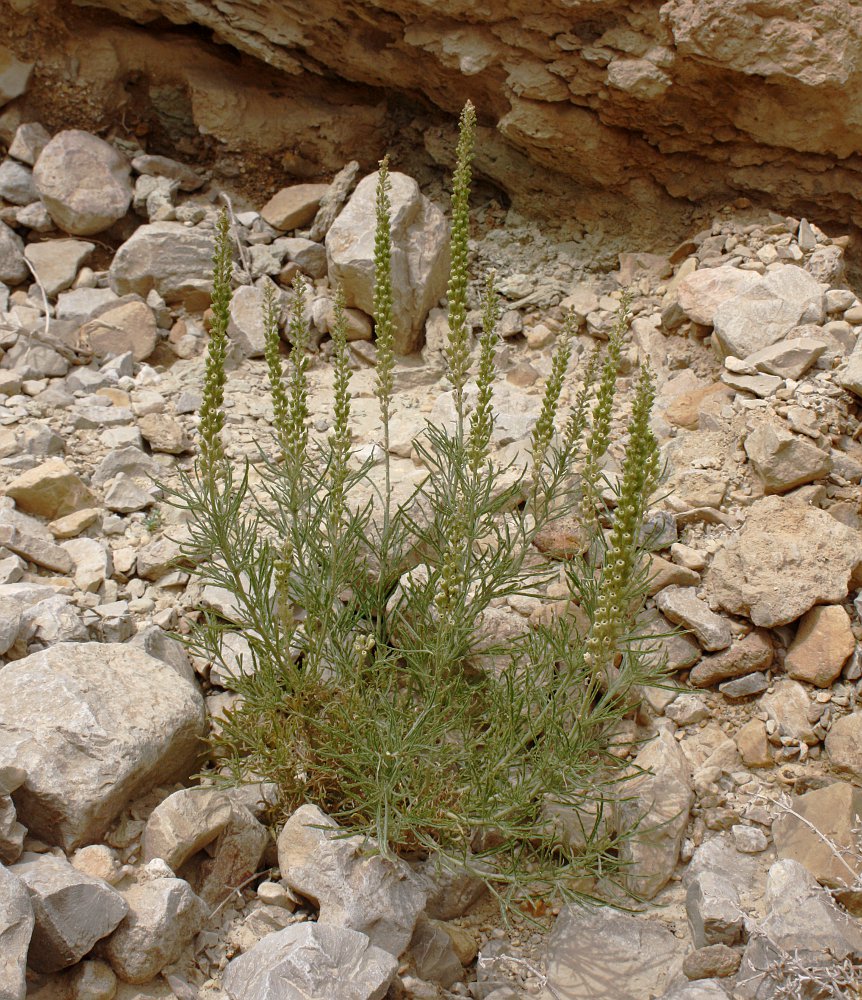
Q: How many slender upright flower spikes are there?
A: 11